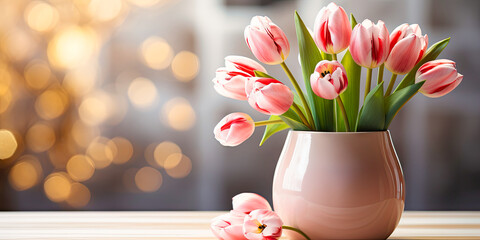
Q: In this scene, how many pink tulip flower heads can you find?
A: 12